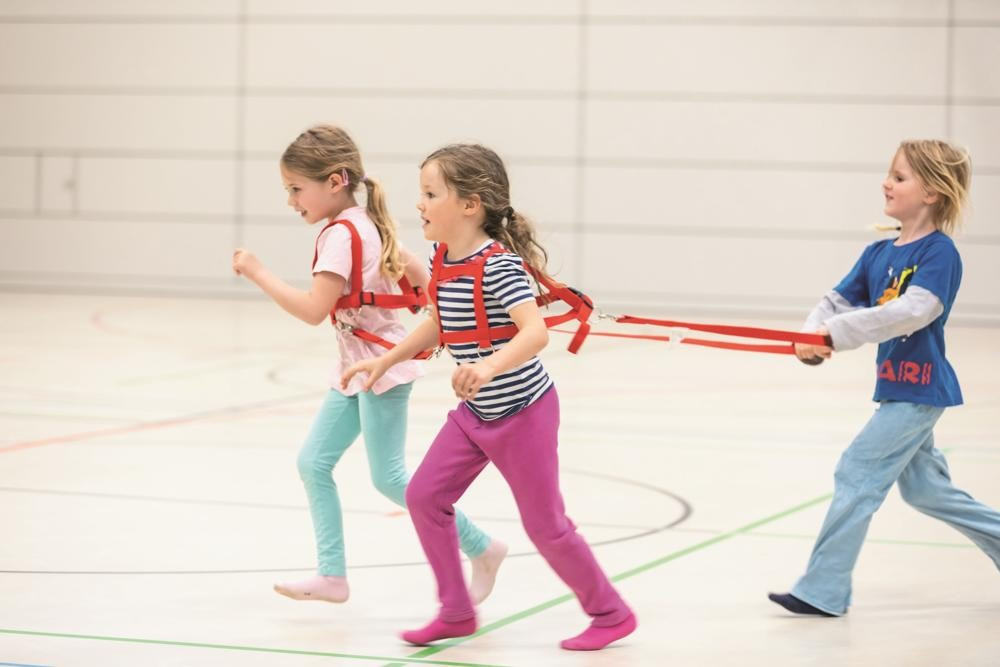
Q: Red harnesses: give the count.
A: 2